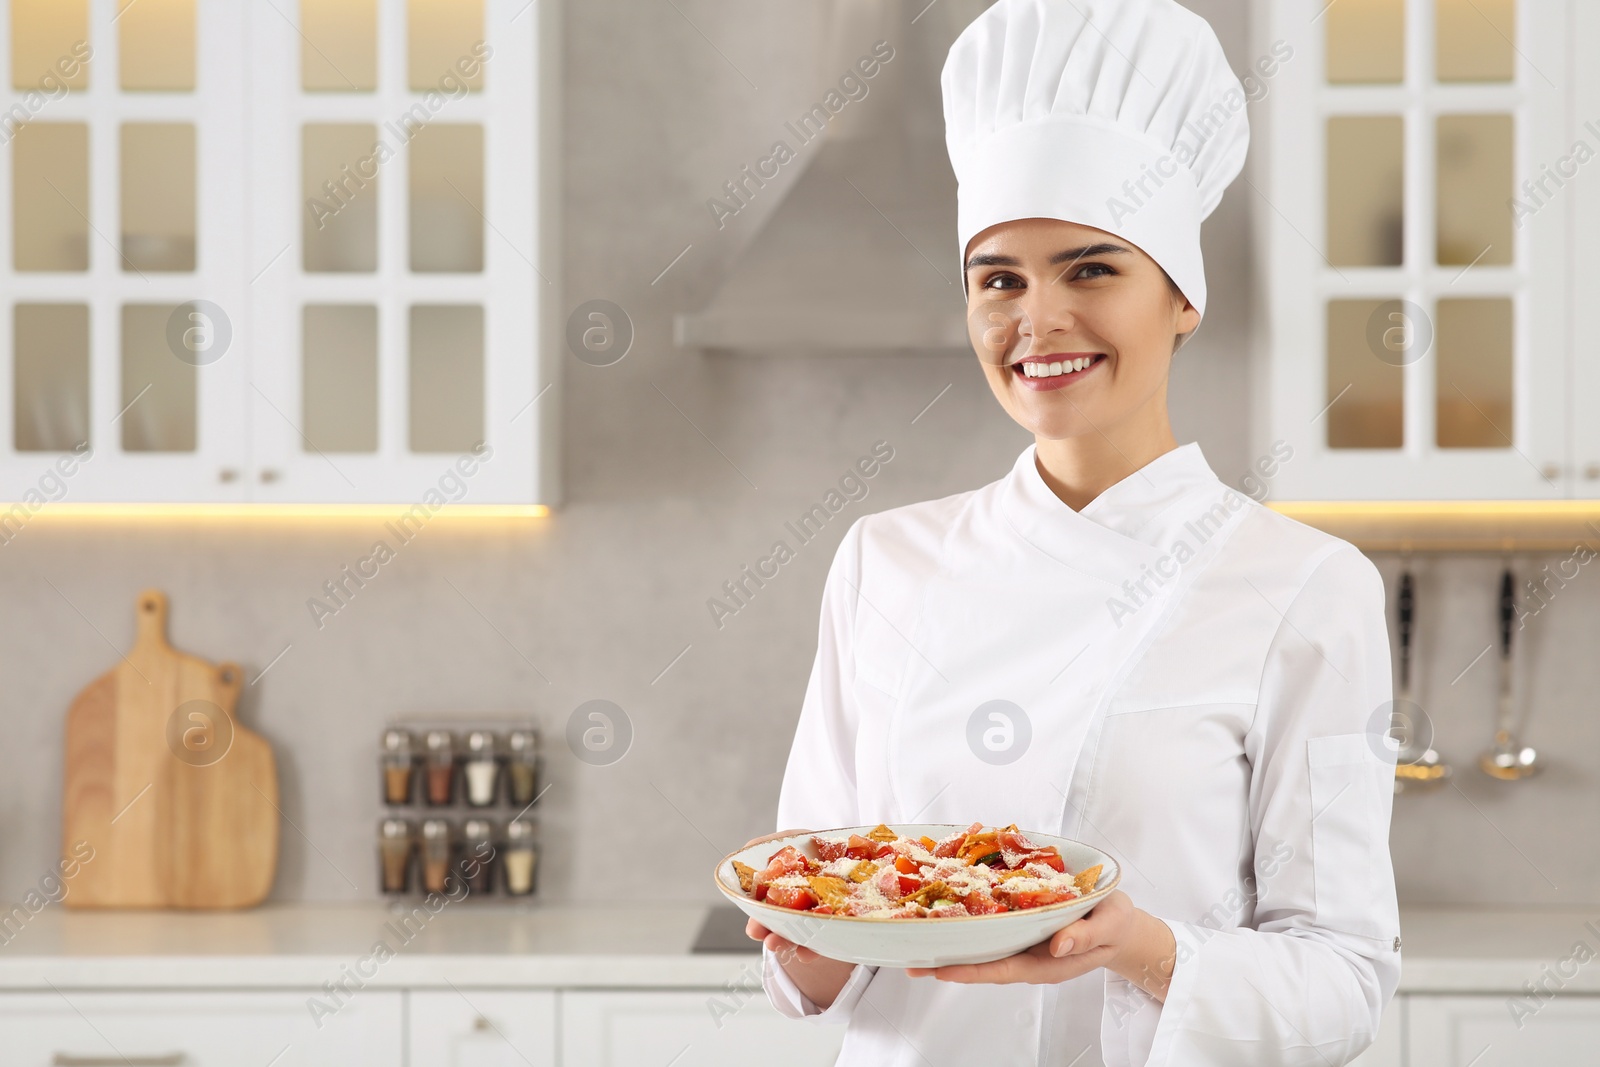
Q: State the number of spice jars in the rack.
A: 8